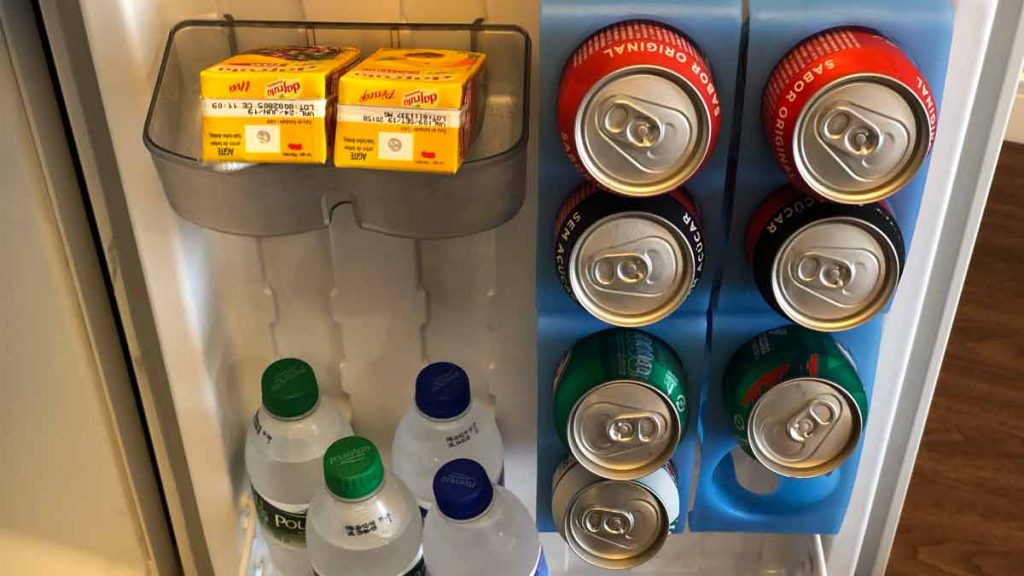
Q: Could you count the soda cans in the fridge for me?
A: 7